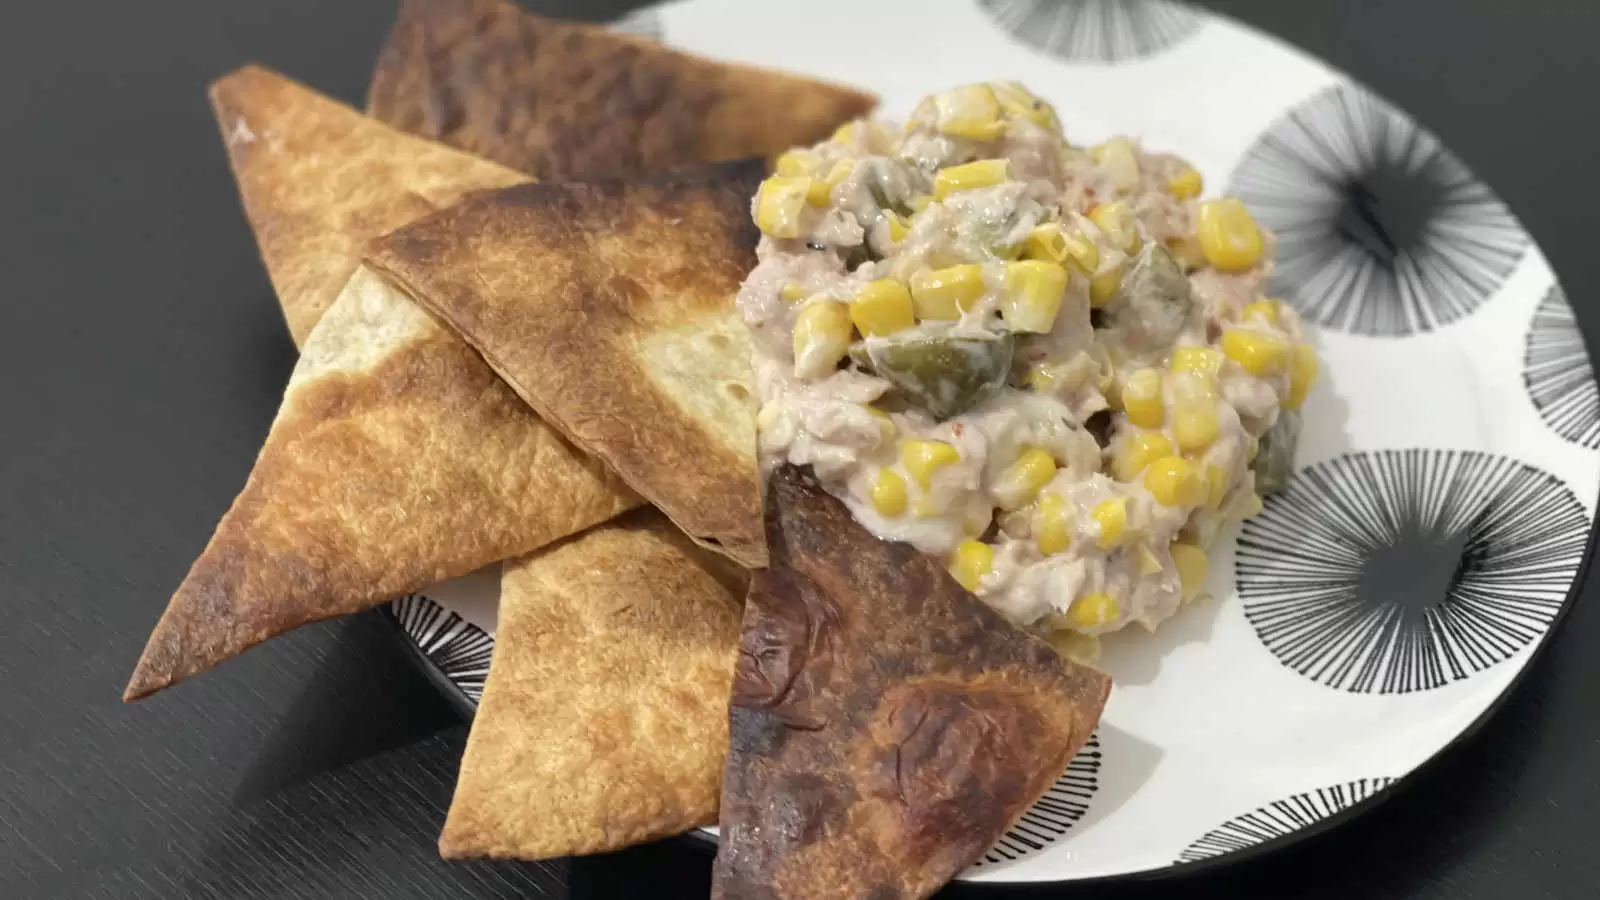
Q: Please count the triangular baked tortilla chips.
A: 6